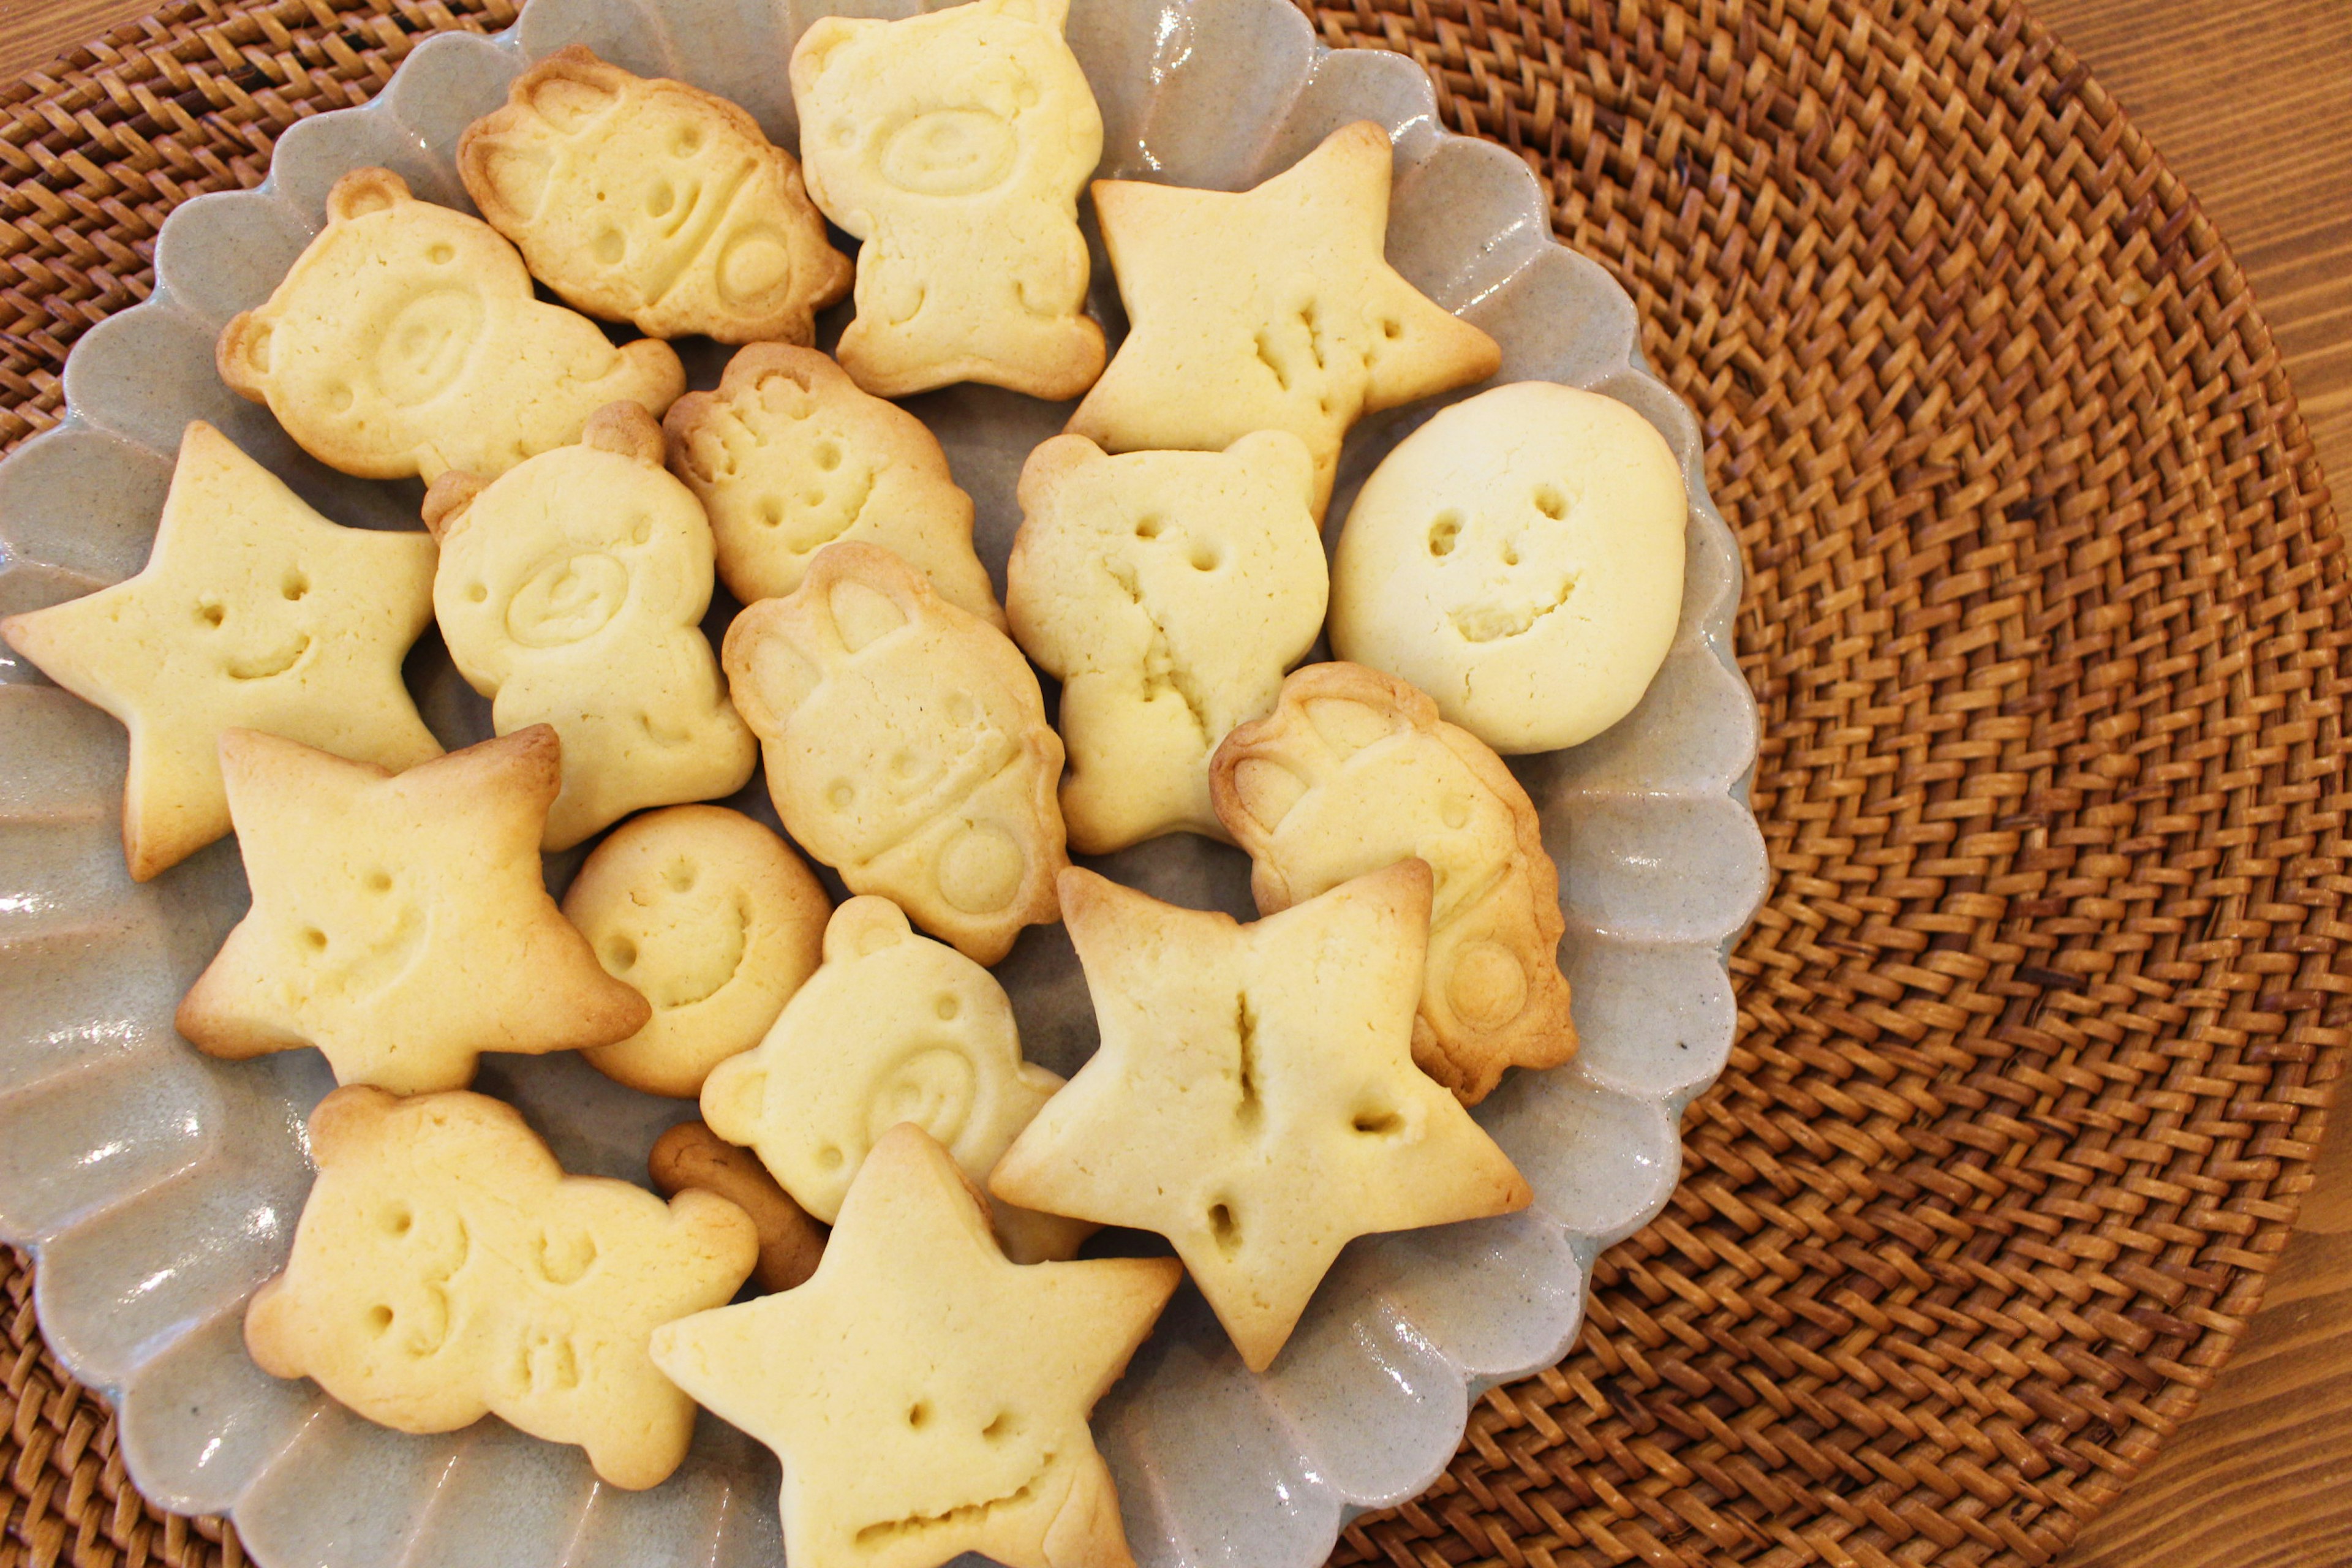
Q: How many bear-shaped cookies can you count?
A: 6